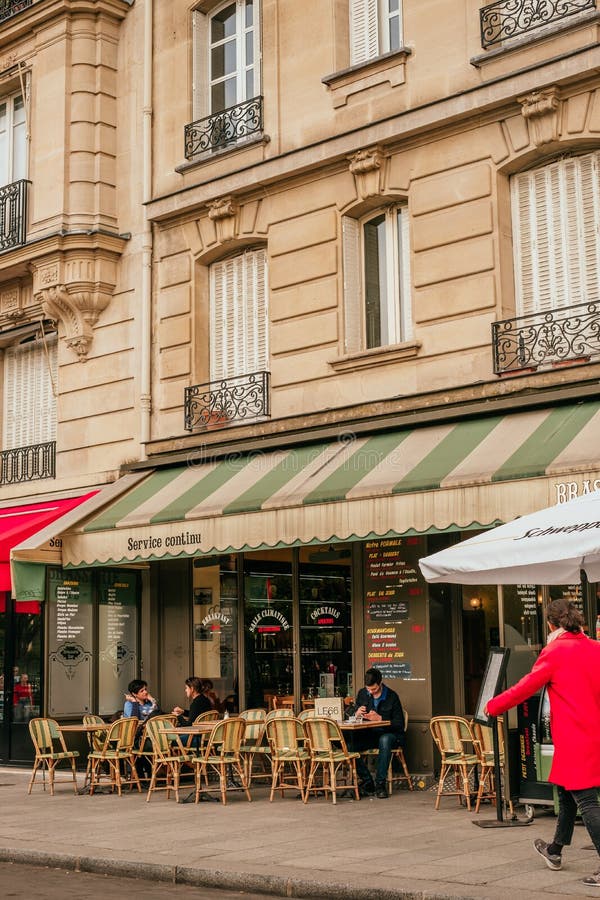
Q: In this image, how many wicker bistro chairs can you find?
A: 15